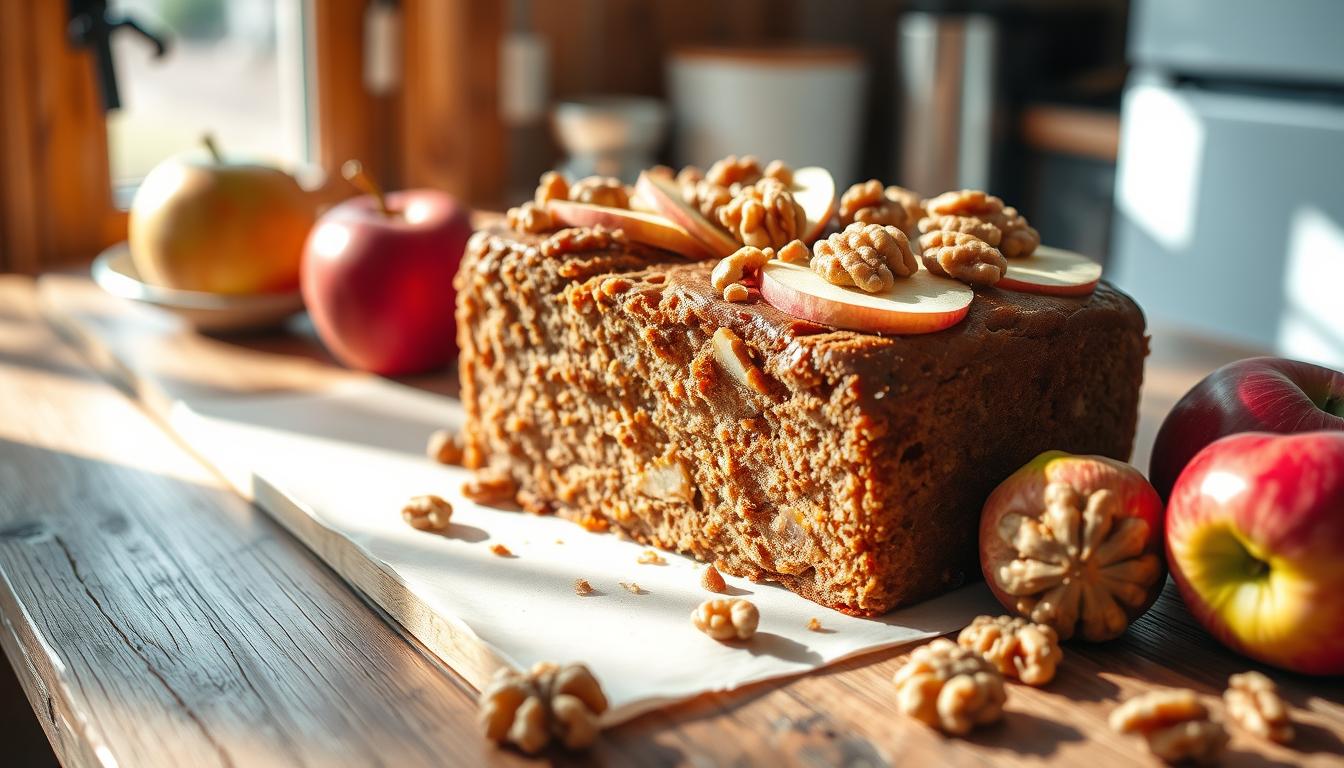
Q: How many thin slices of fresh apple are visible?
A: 5